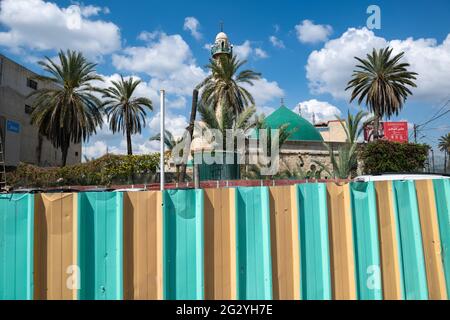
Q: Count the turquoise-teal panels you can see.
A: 8